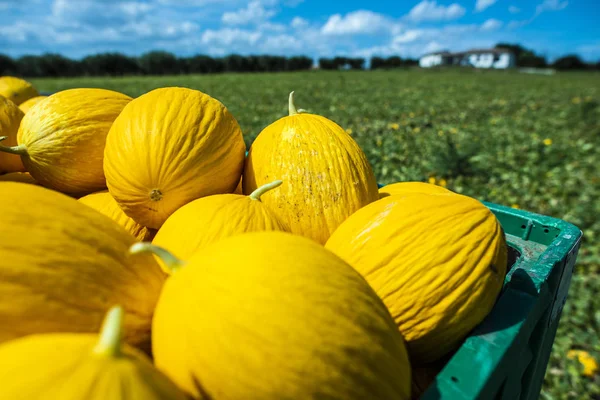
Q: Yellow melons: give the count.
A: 14